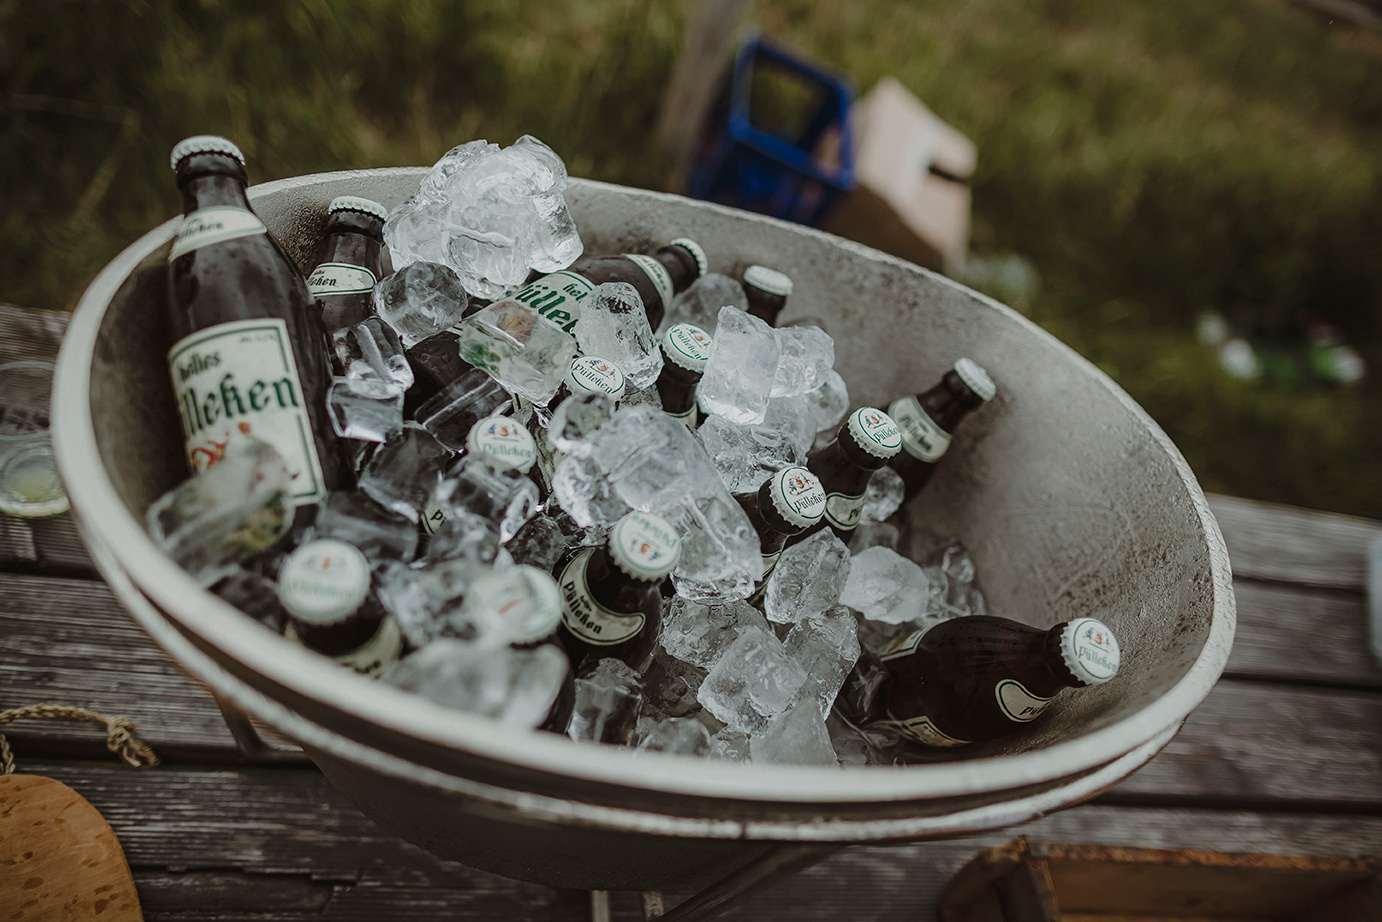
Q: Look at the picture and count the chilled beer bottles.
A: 14